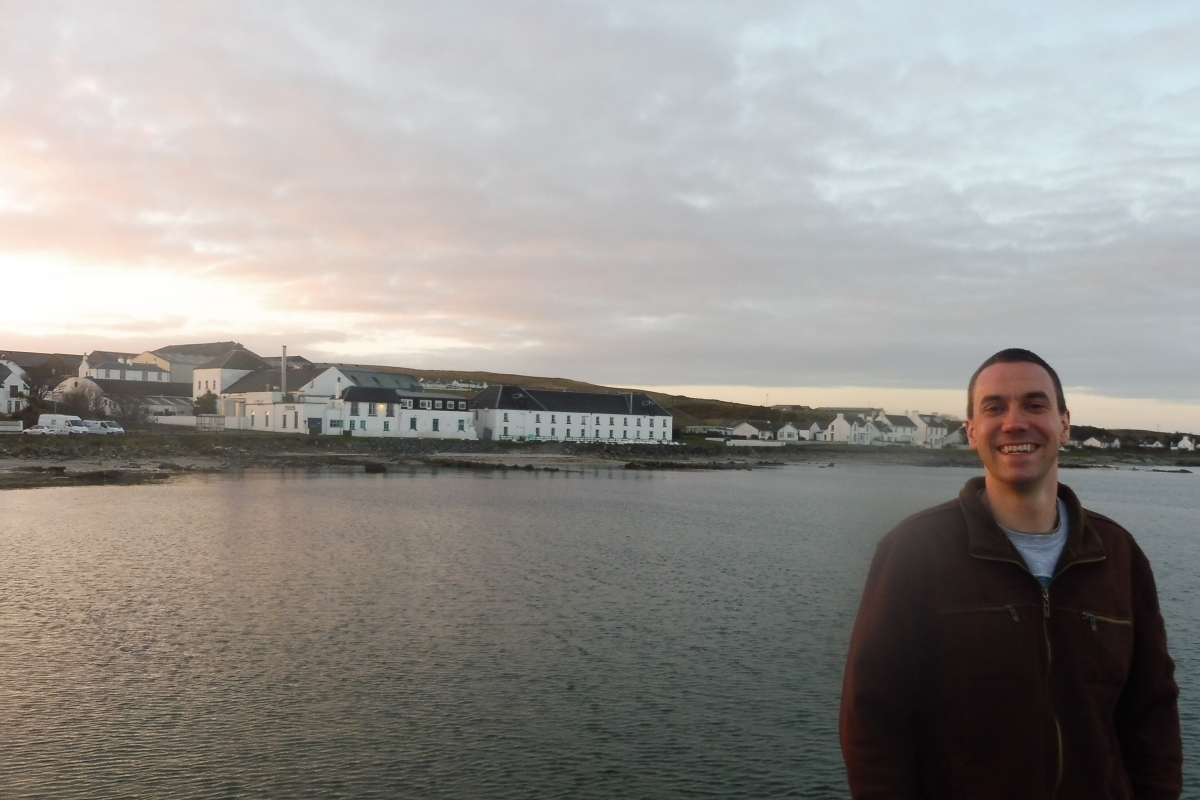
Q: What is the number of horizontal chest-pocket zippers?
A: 2